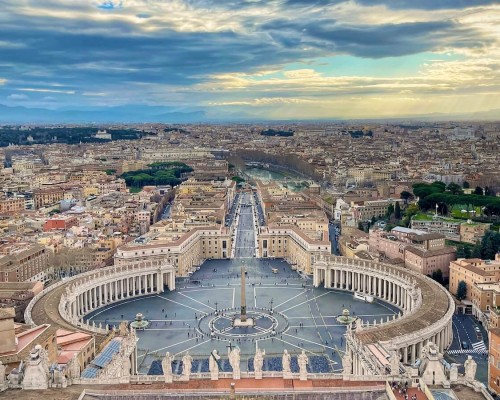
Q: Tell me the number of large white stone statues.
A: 13